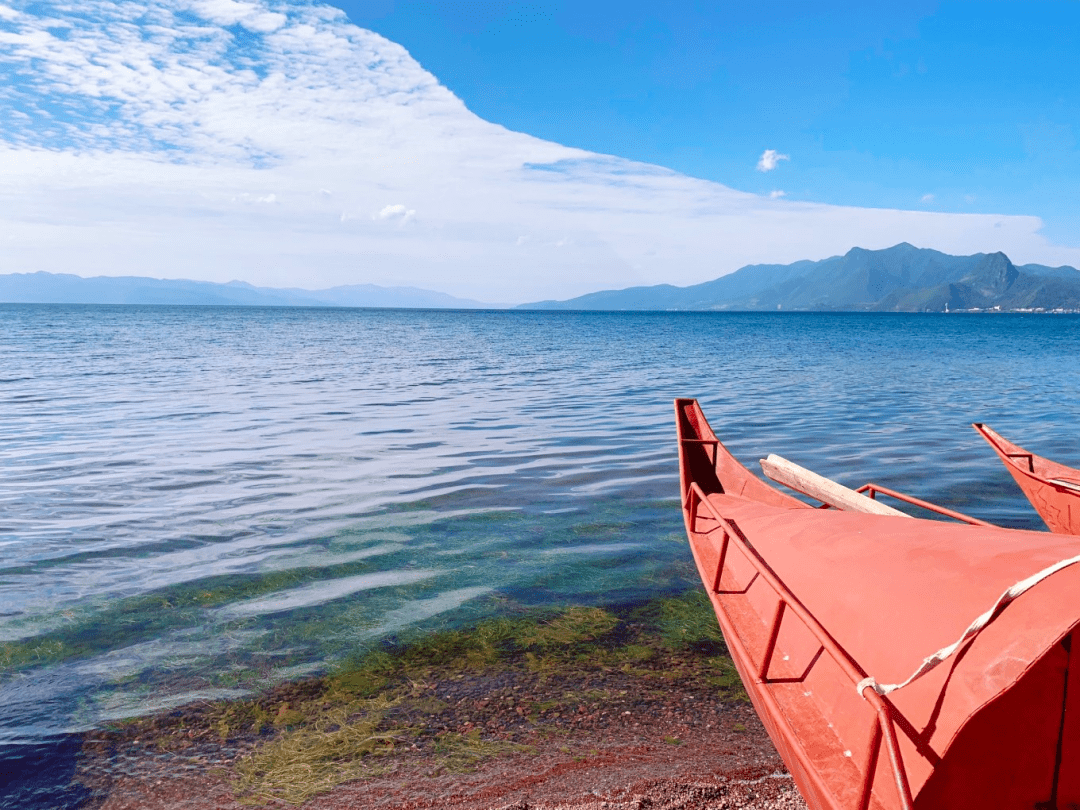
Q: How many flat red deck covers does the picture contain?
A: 1